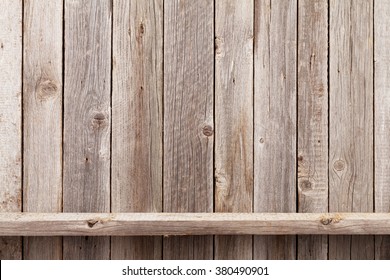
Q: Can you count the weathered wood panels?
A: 10